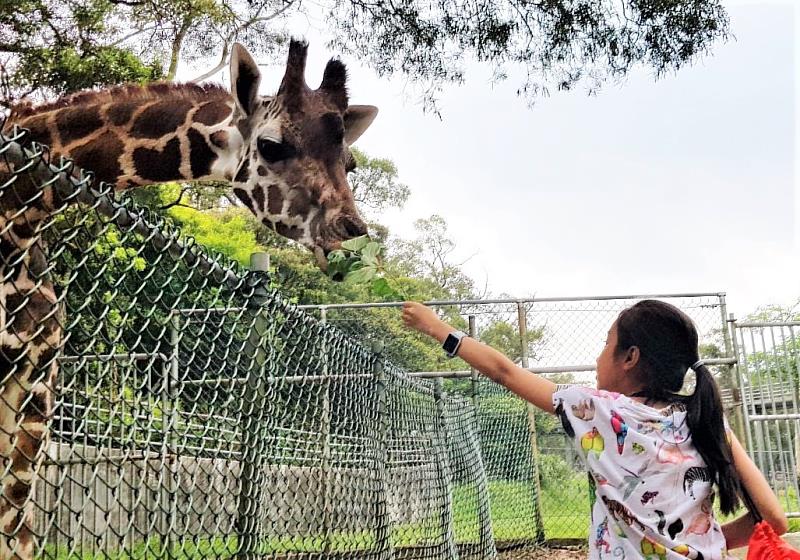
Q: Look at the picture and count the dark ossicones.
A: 2